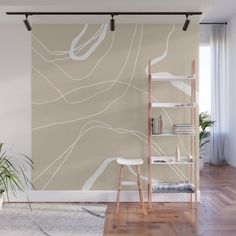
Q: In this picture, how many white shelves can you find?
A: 5